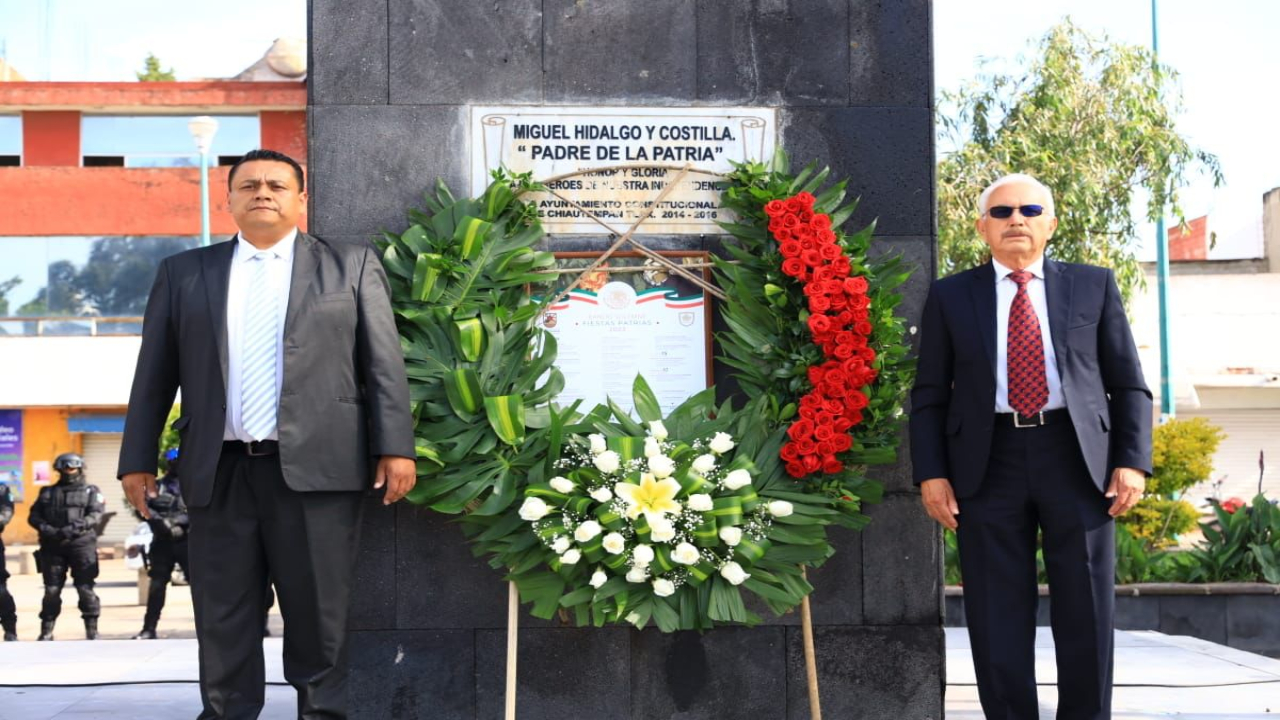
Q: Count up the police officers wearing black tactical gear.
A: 3